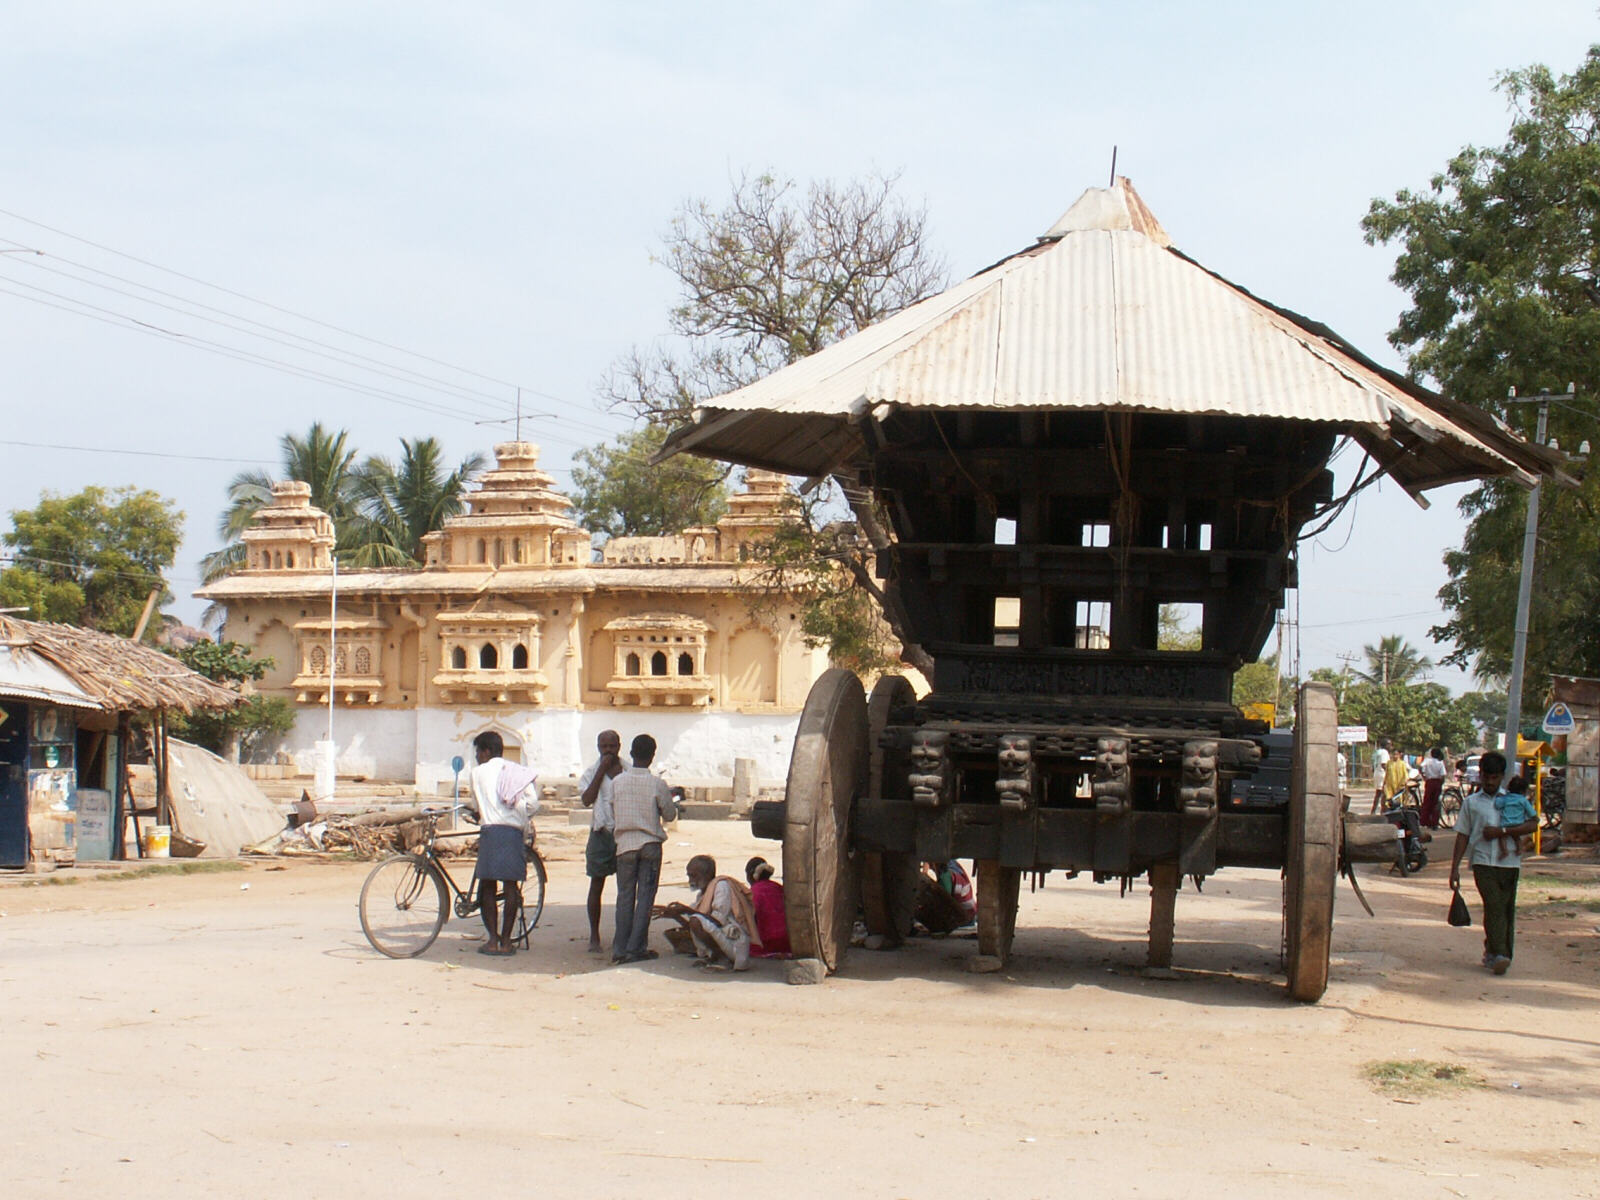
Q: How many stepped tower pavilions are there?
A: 3